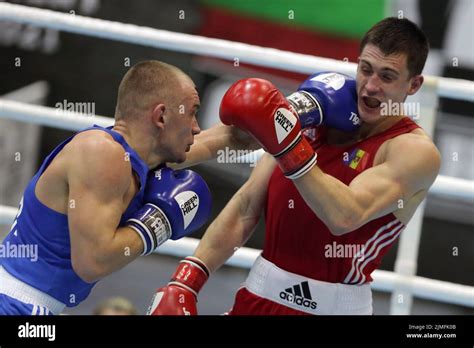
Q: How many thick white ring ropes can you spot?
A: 3